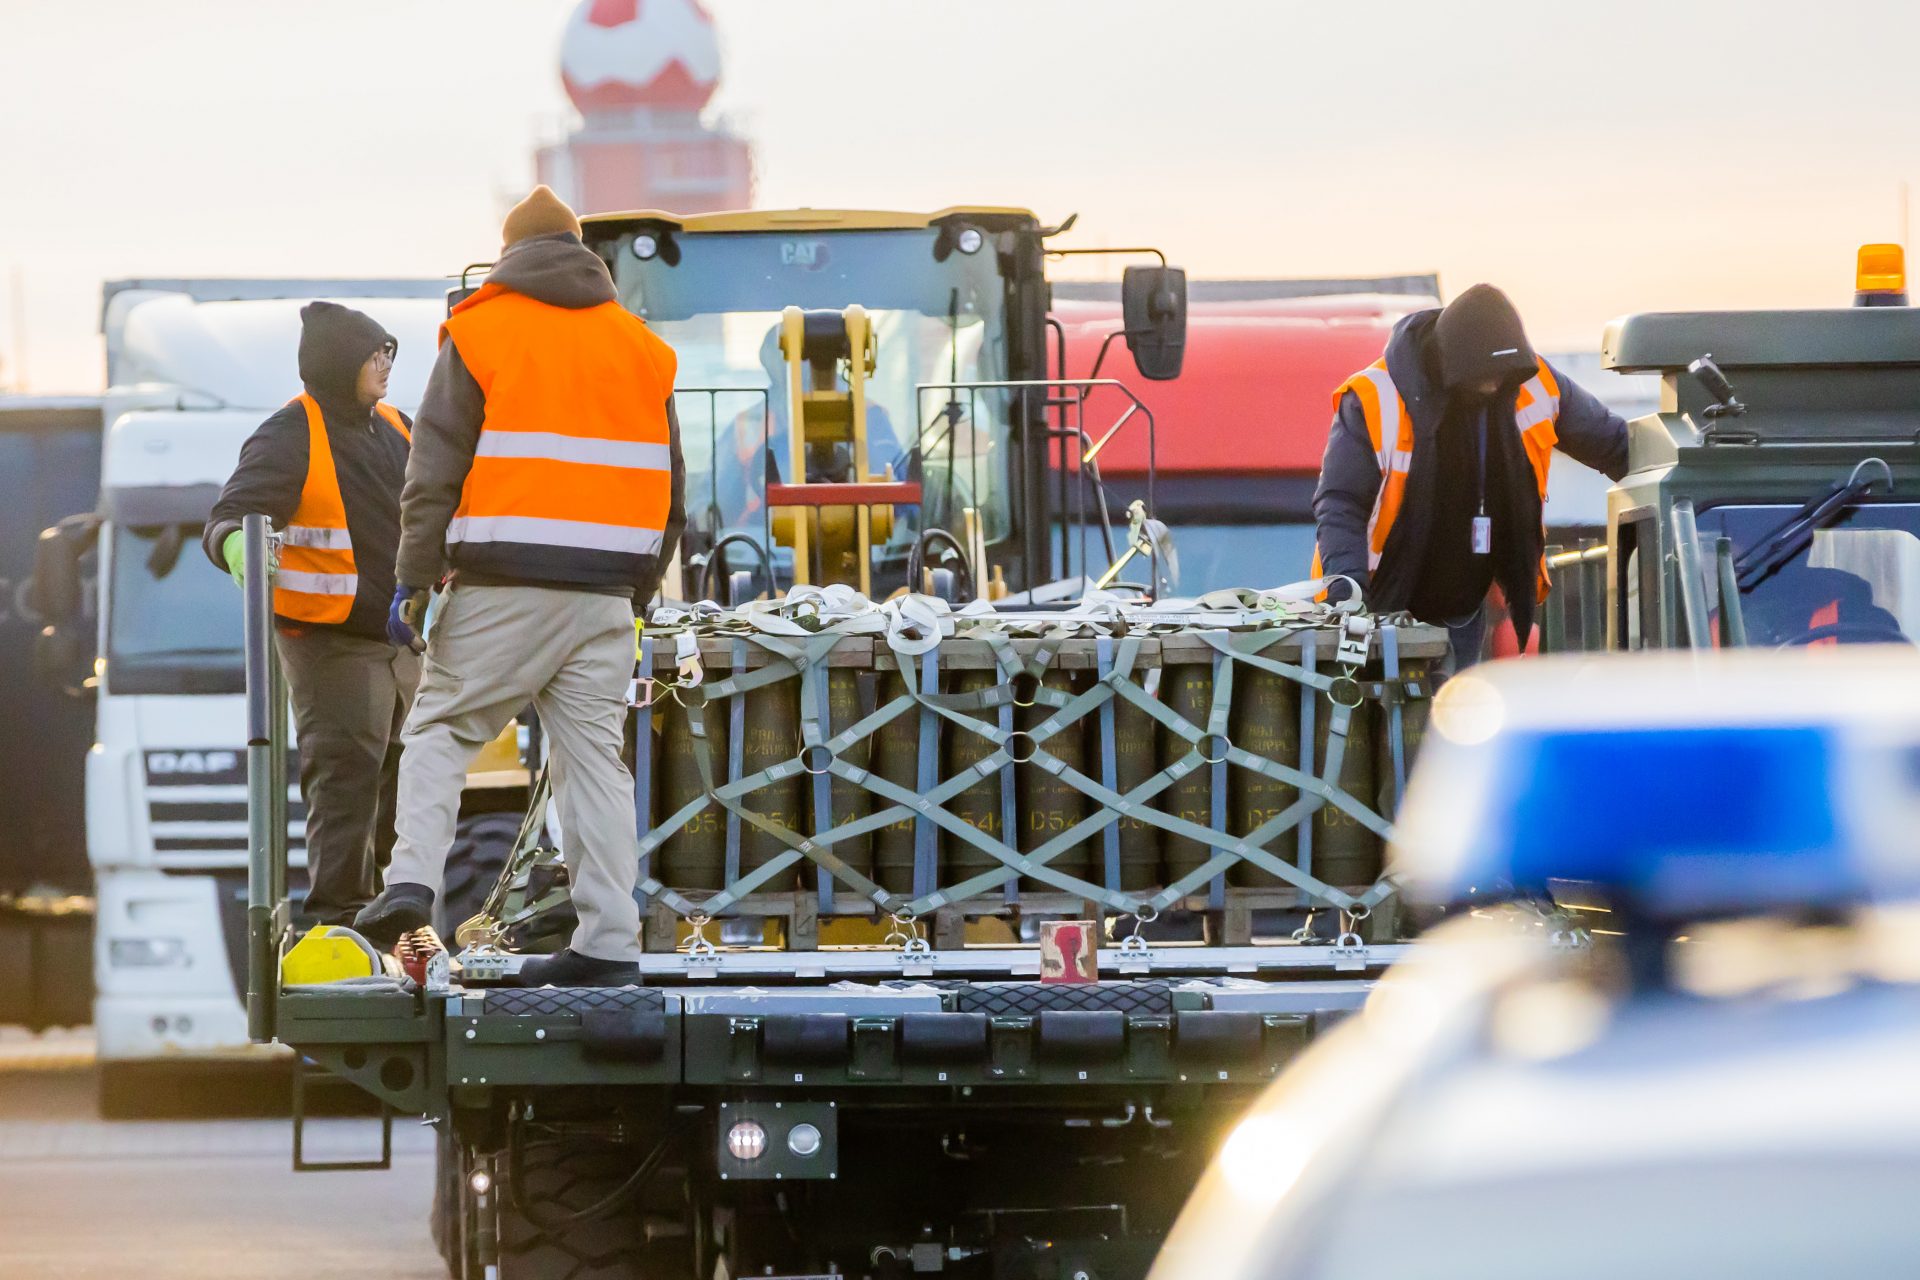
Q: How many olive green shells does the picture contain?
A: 12